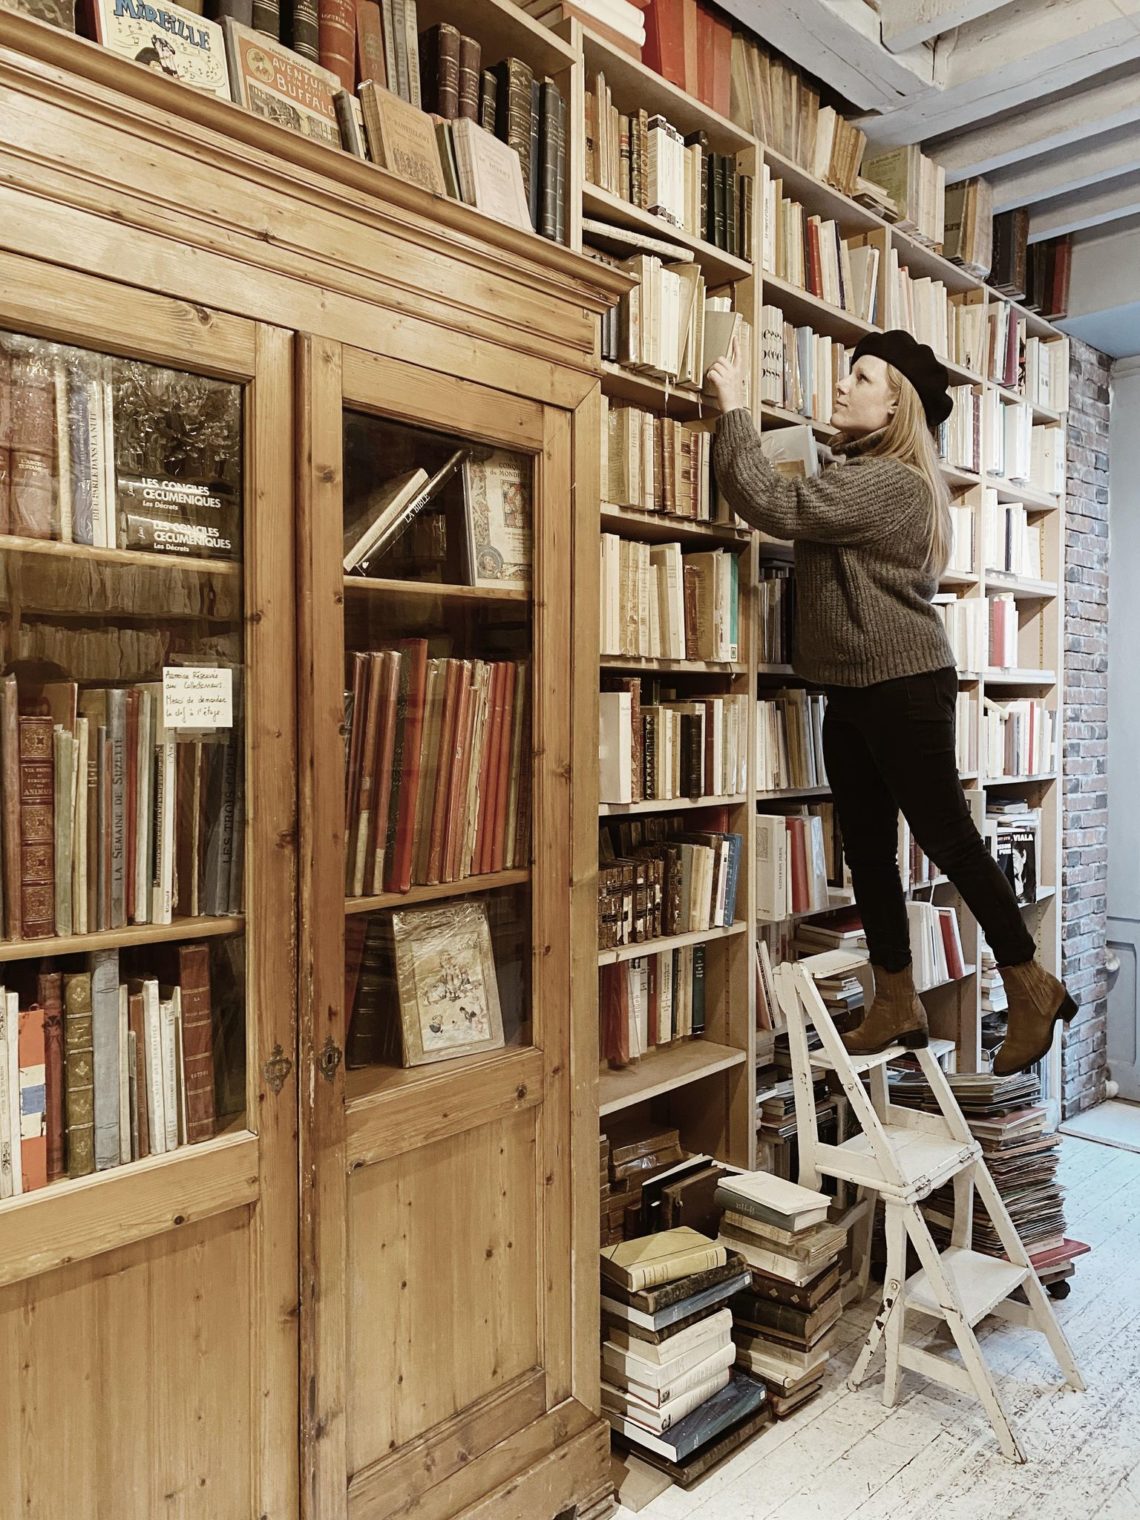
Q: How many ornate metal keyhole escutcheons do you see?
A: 2